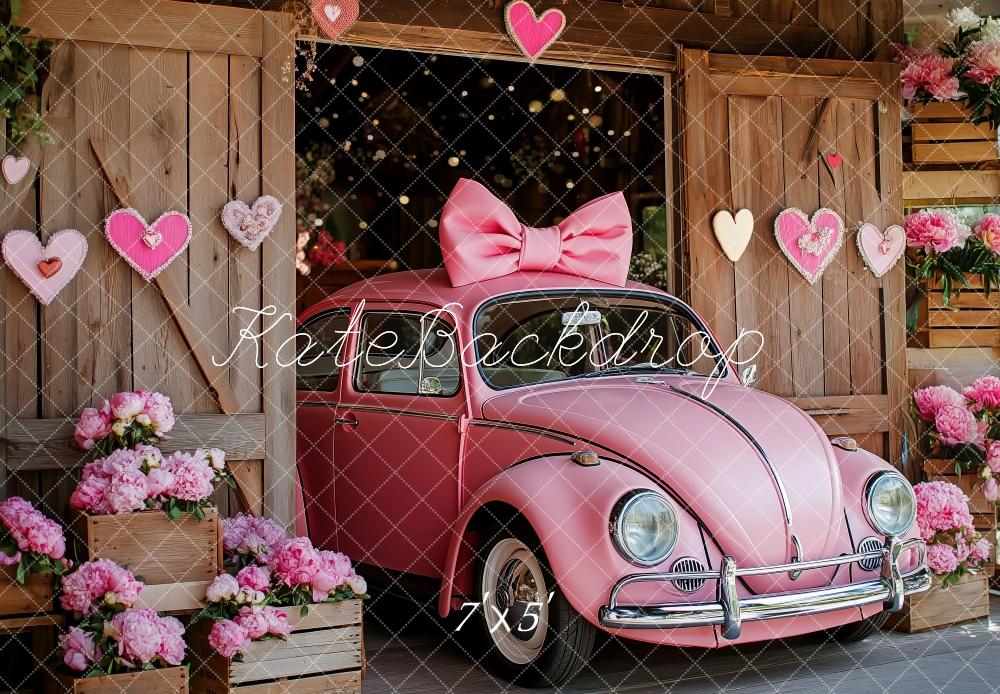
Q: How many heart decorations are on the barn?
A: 10